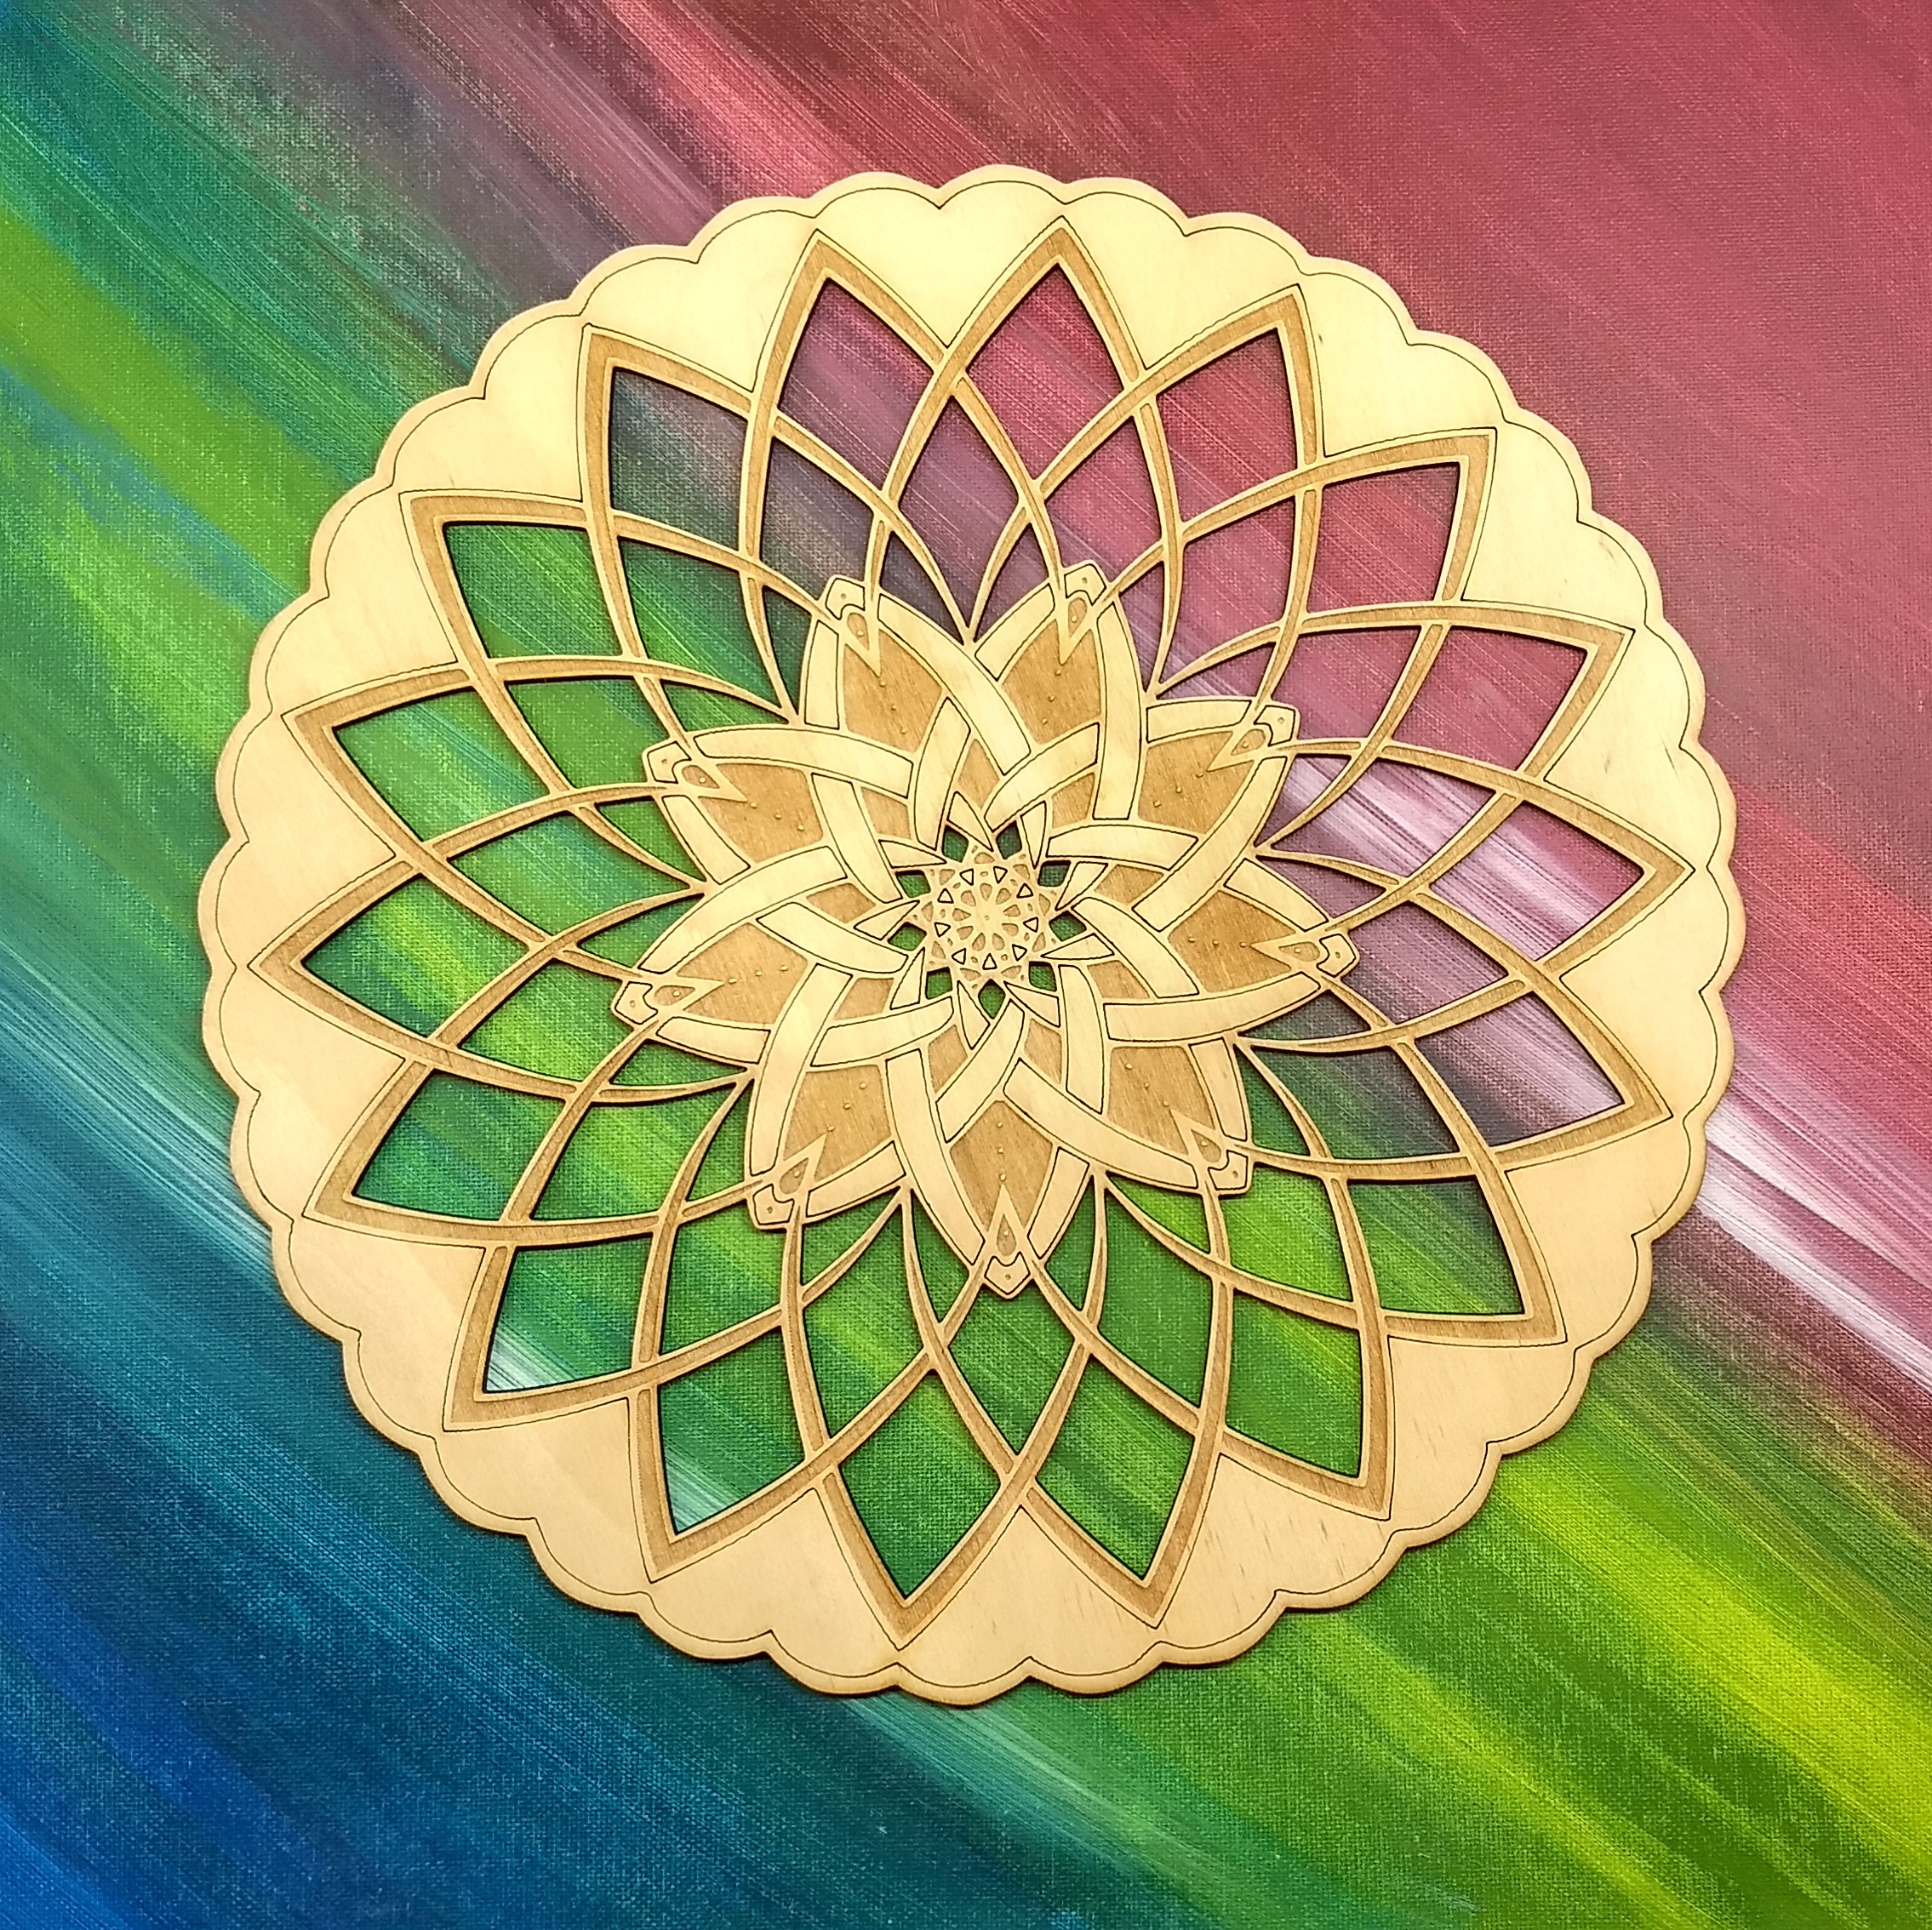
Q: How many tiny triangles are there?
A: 9